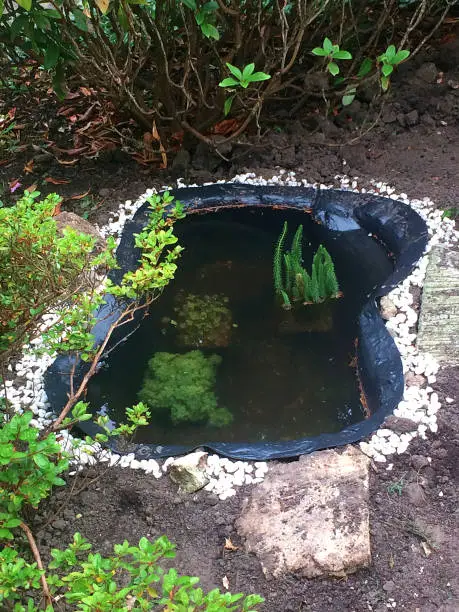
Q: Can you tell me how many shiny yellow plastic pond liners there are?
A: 0